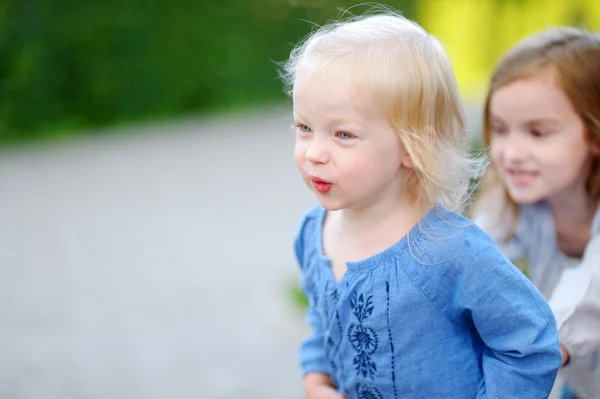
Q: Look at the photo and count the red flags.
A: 0